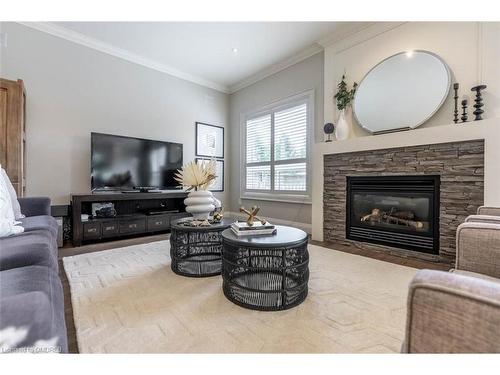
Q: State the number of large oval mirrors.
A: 1